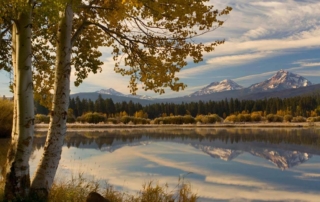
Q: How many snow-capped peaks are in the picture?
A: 3